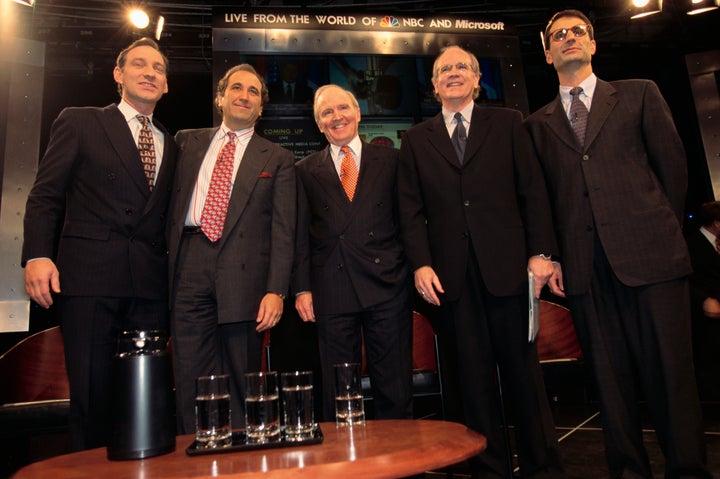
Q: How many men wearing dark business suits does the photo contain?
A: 5